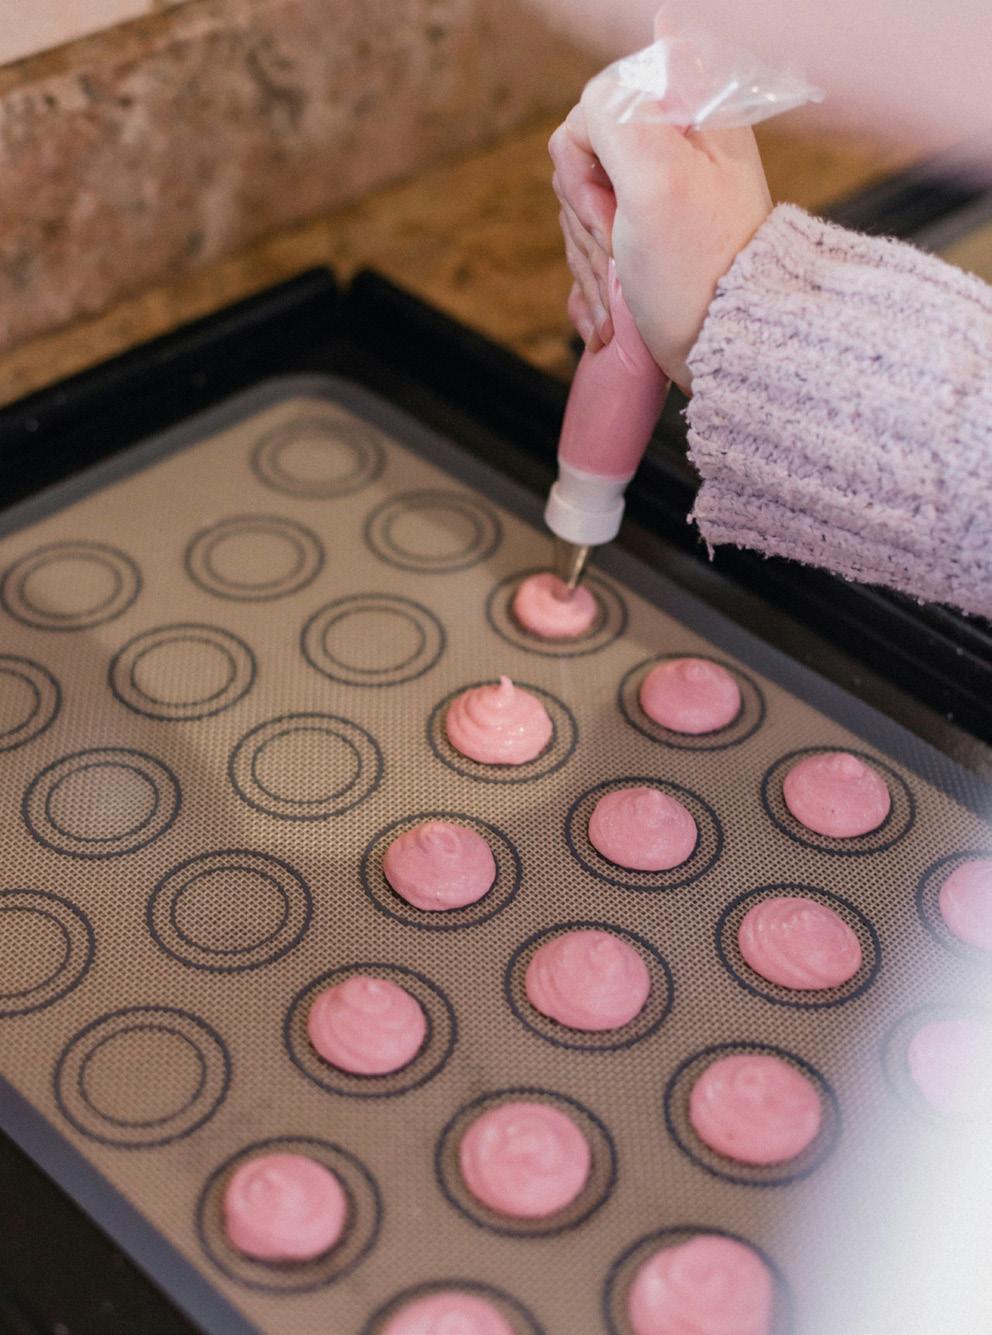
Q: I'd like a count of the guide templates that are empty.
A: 12